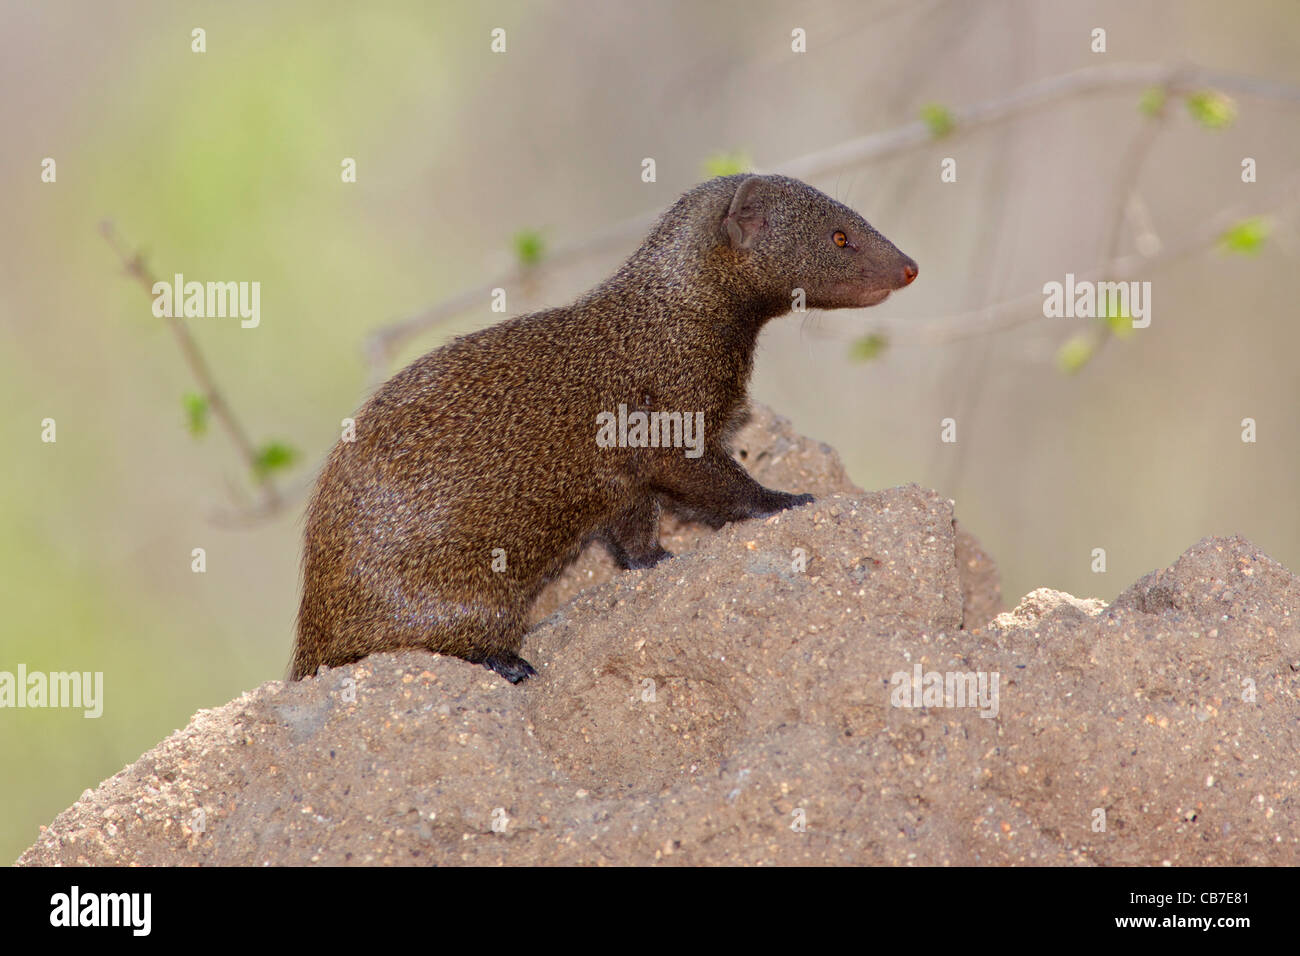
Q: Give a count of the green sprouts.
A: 11